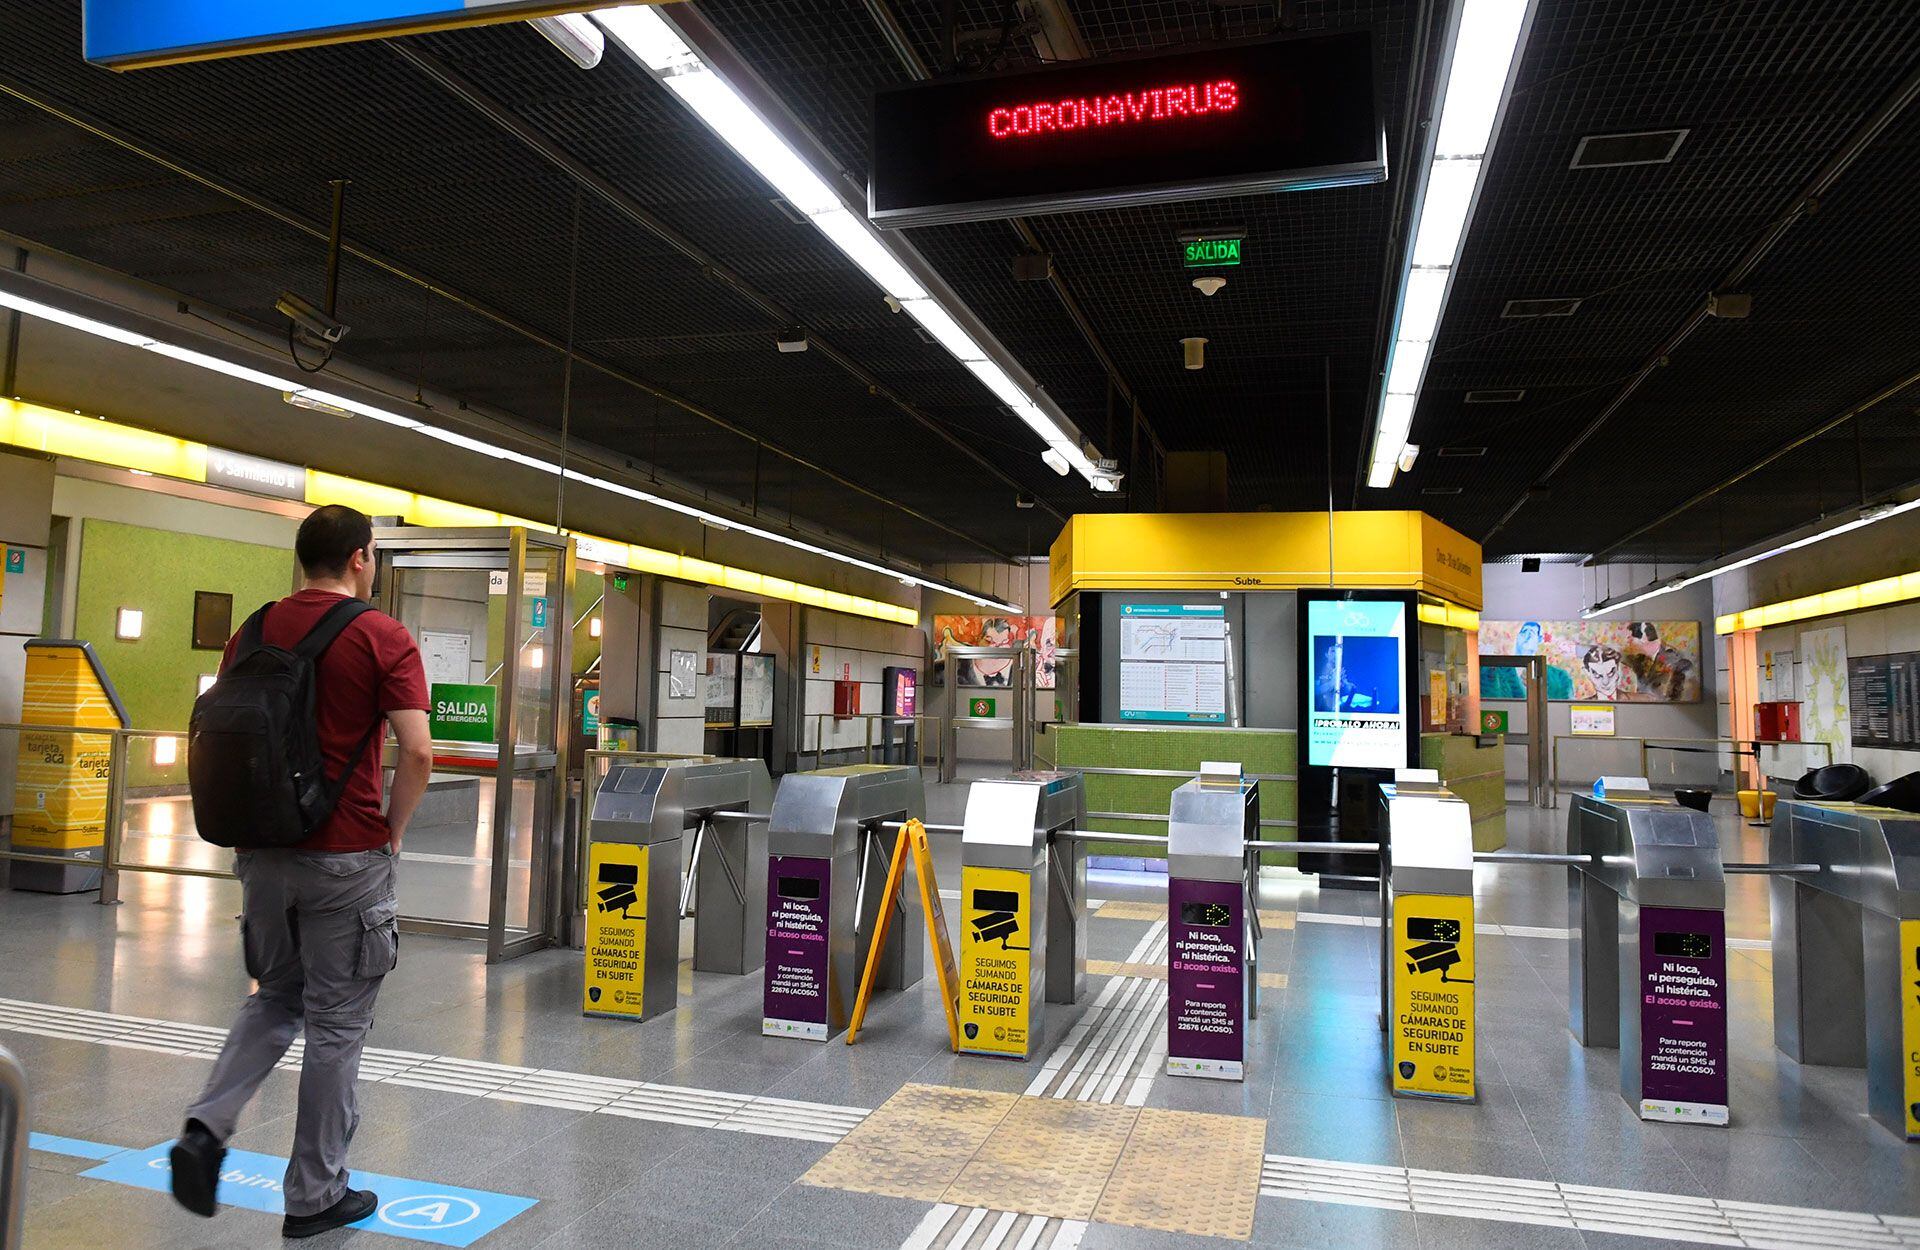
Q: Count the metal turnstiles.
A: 7